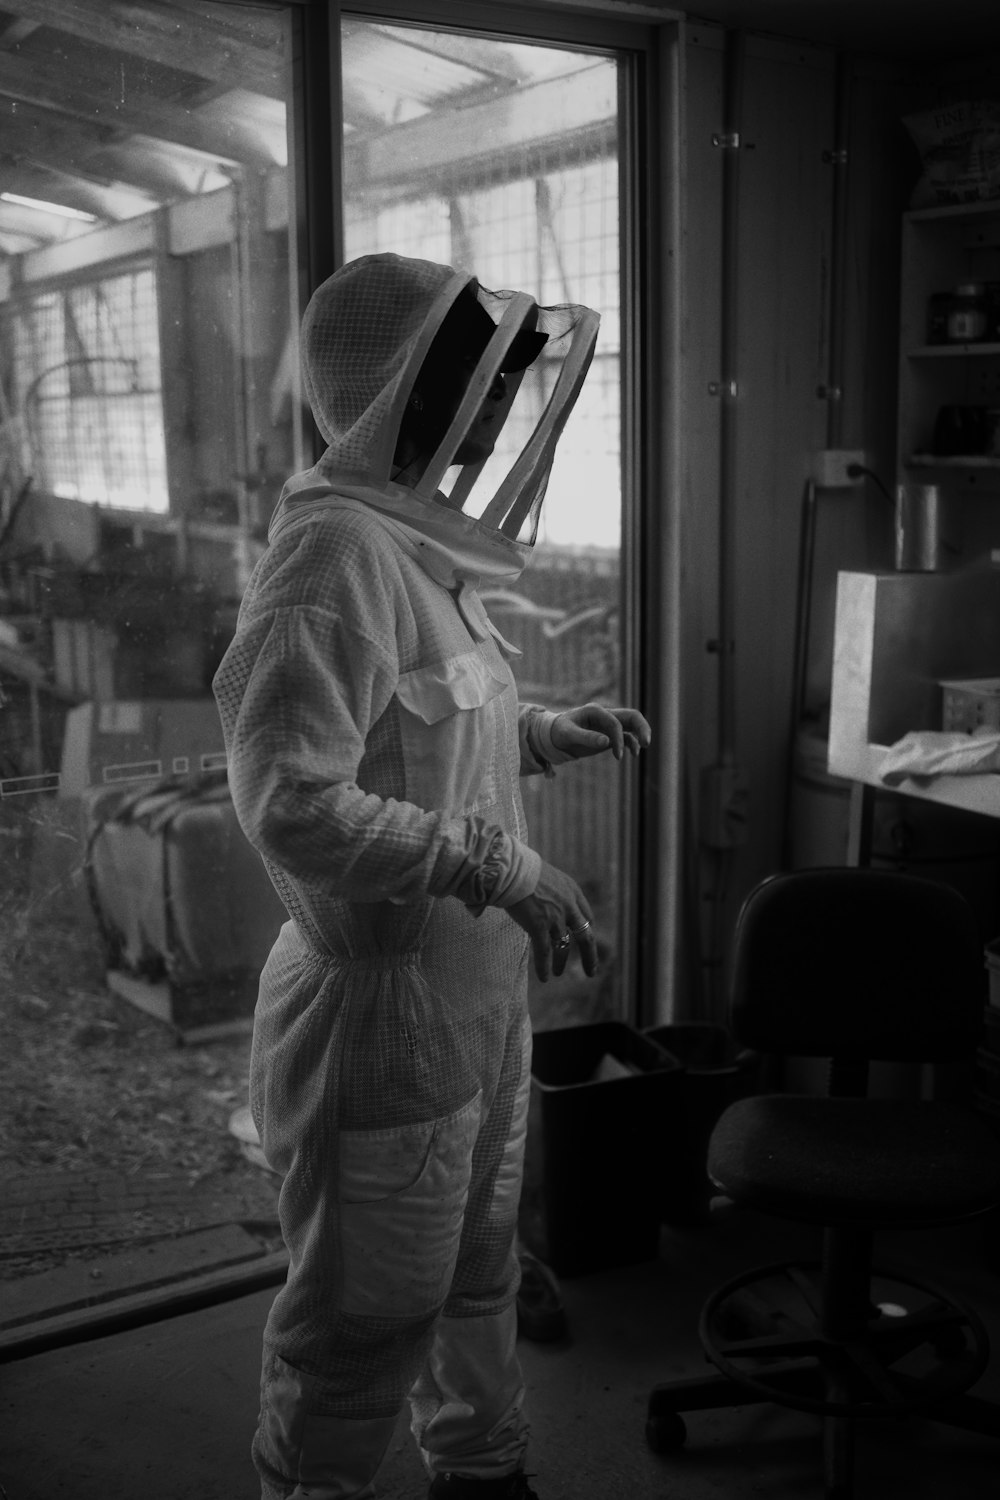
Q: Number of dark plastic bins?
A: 2